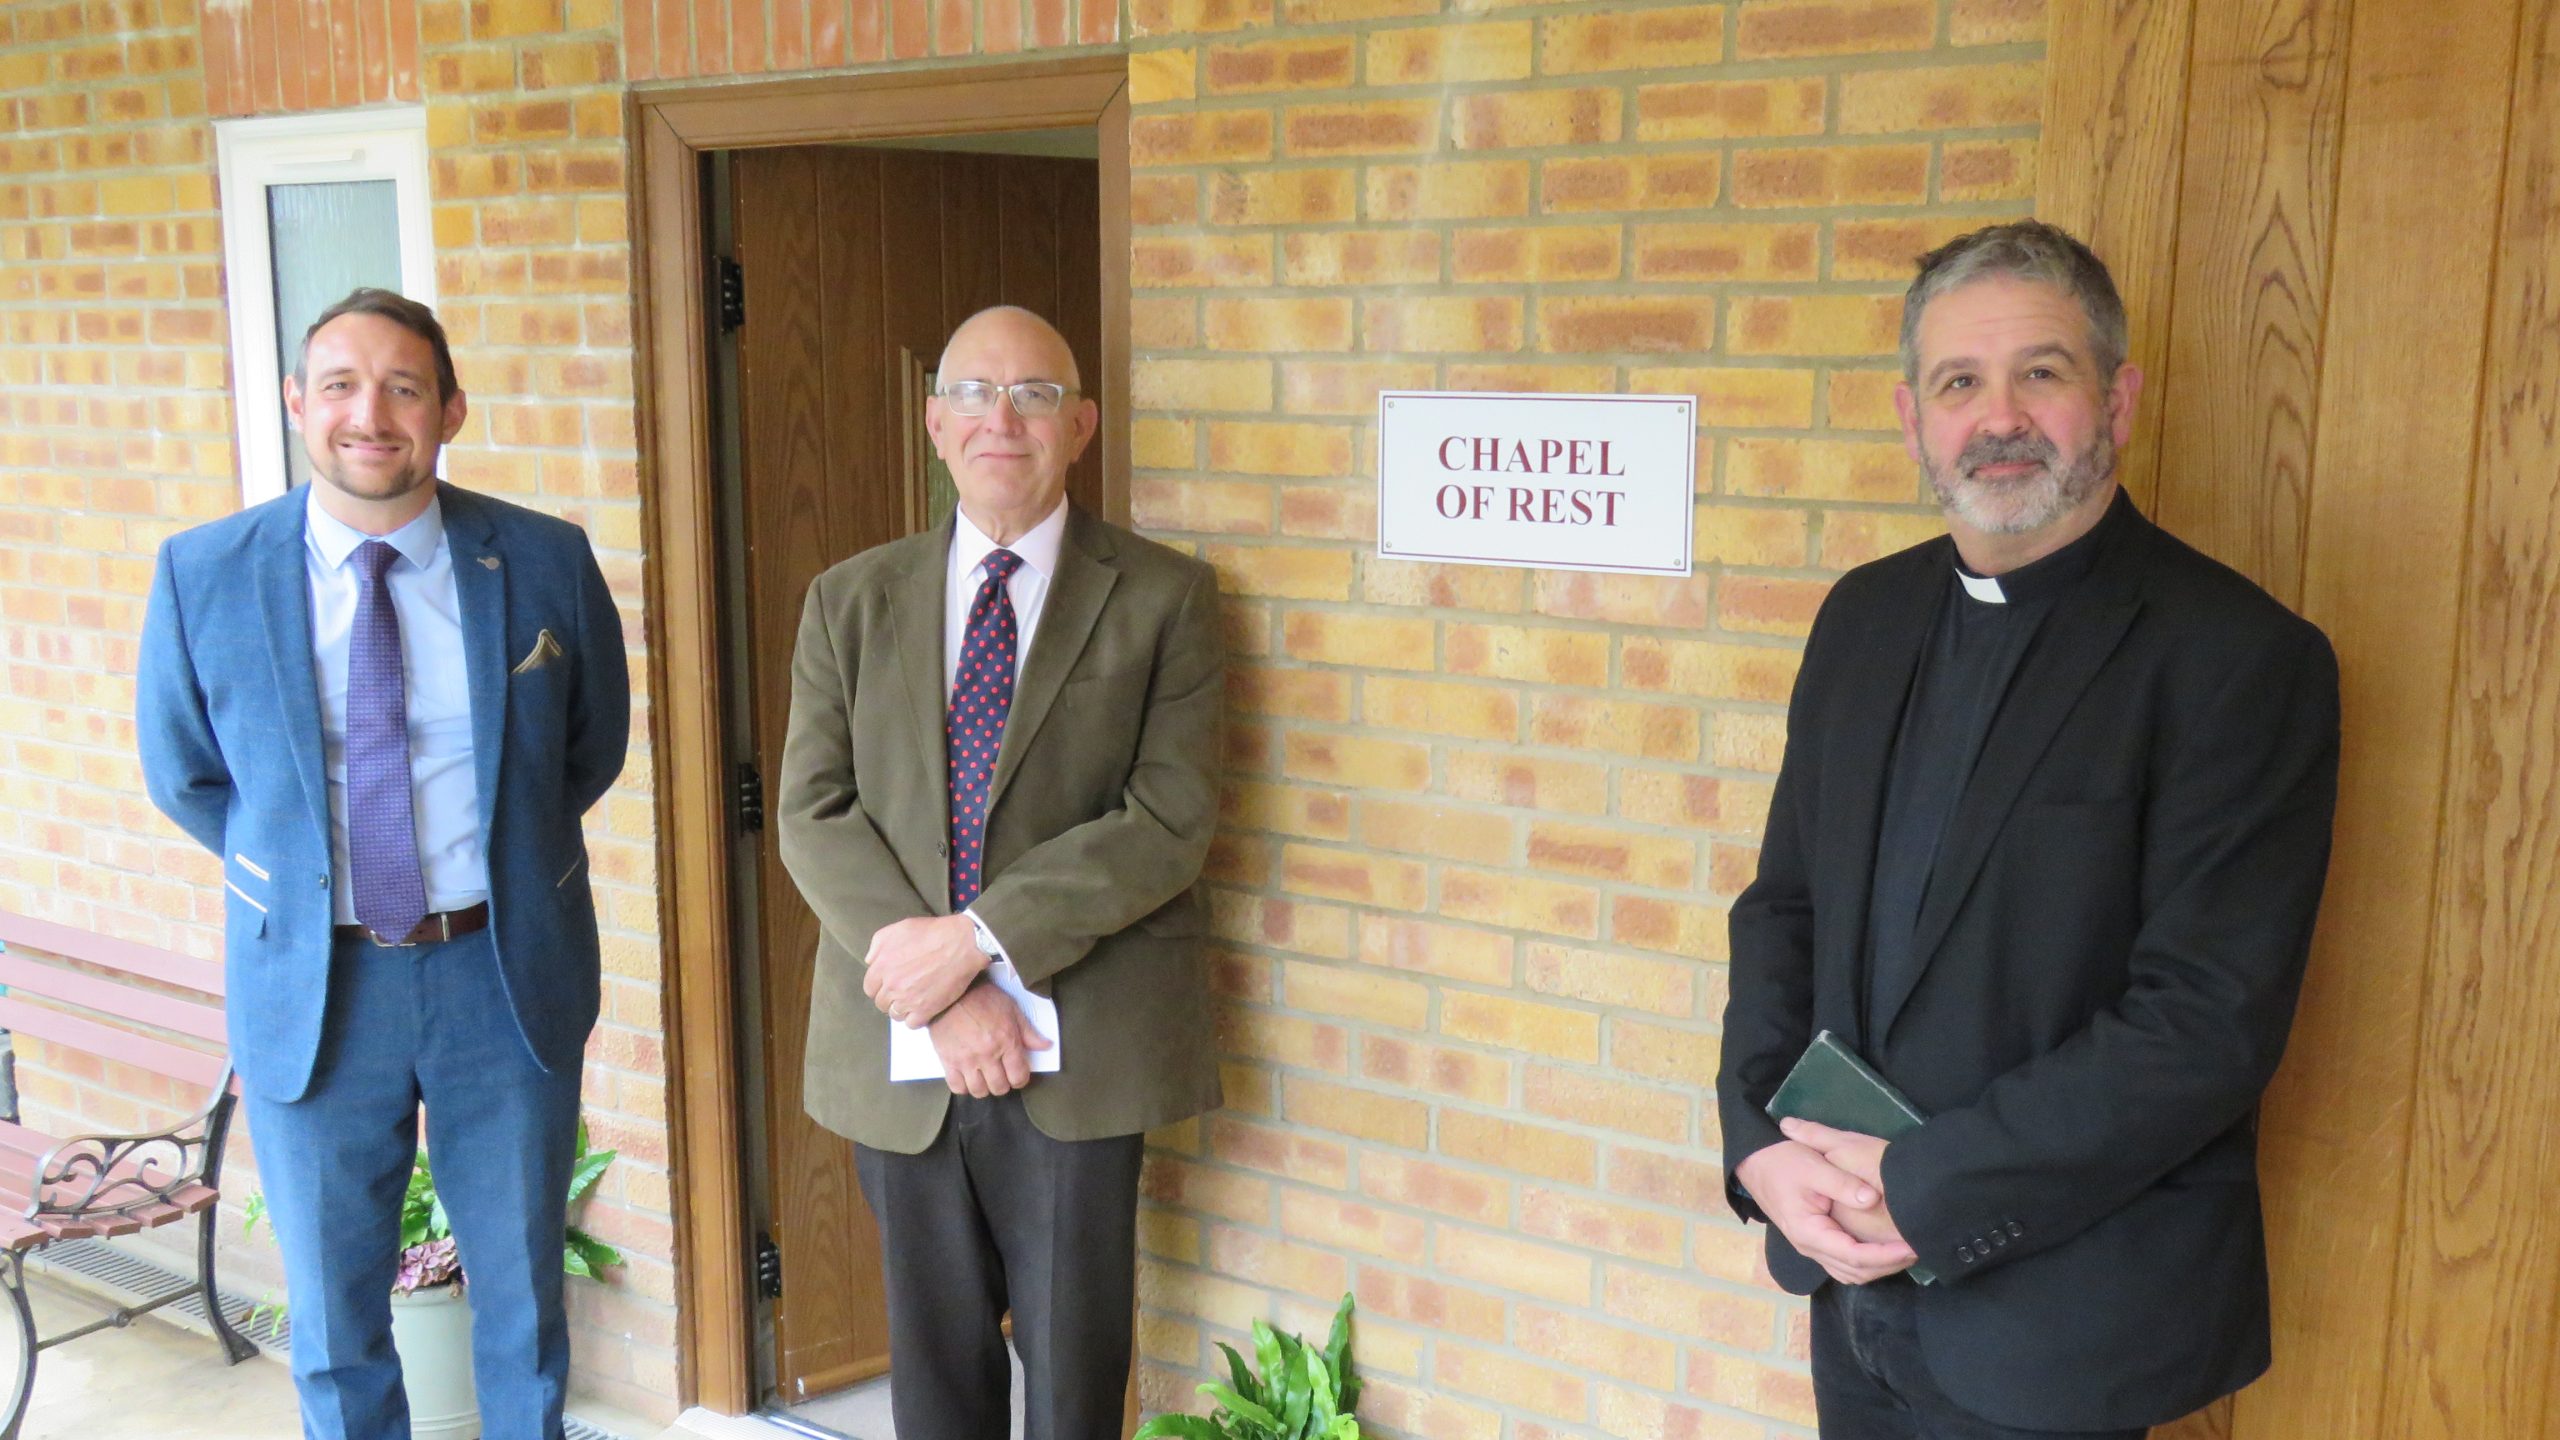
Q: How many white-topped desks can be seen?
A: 0